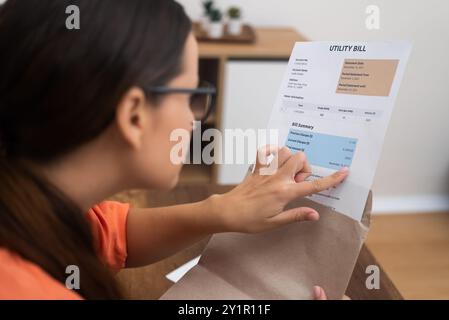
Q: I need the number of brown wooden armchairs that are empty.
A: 0